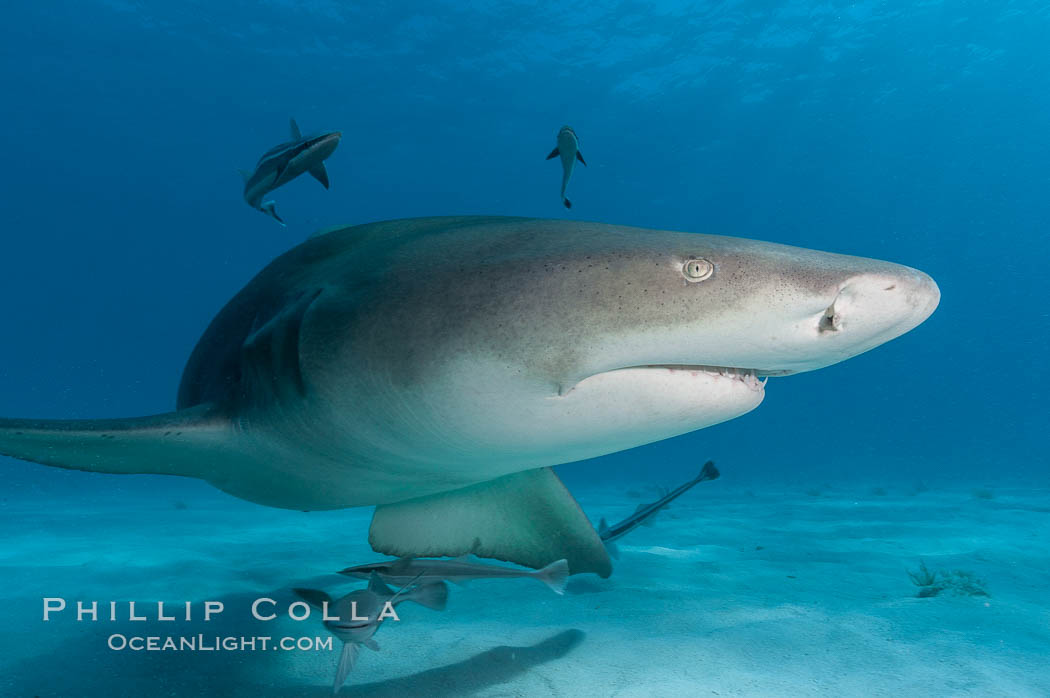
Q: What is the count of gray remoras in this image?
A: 5